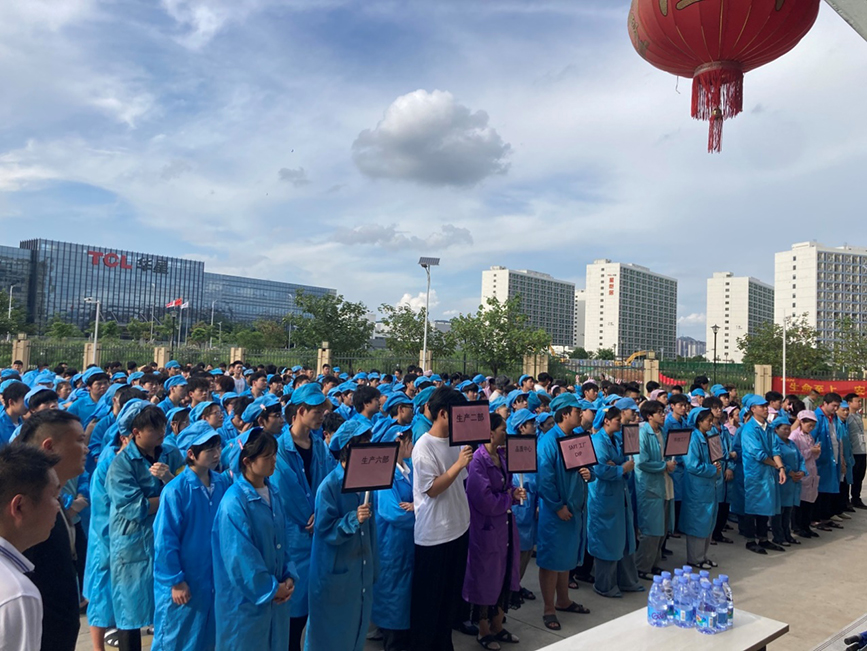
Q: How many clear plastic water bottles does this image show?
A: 10